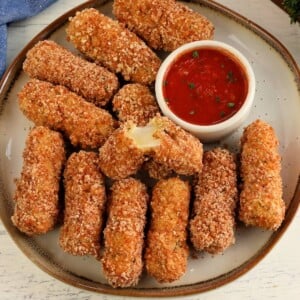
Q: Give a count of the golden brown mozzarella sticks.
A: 12